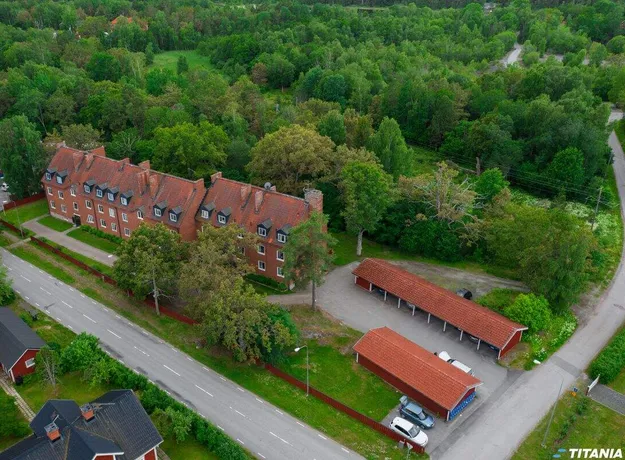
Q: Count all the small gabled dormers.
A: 12